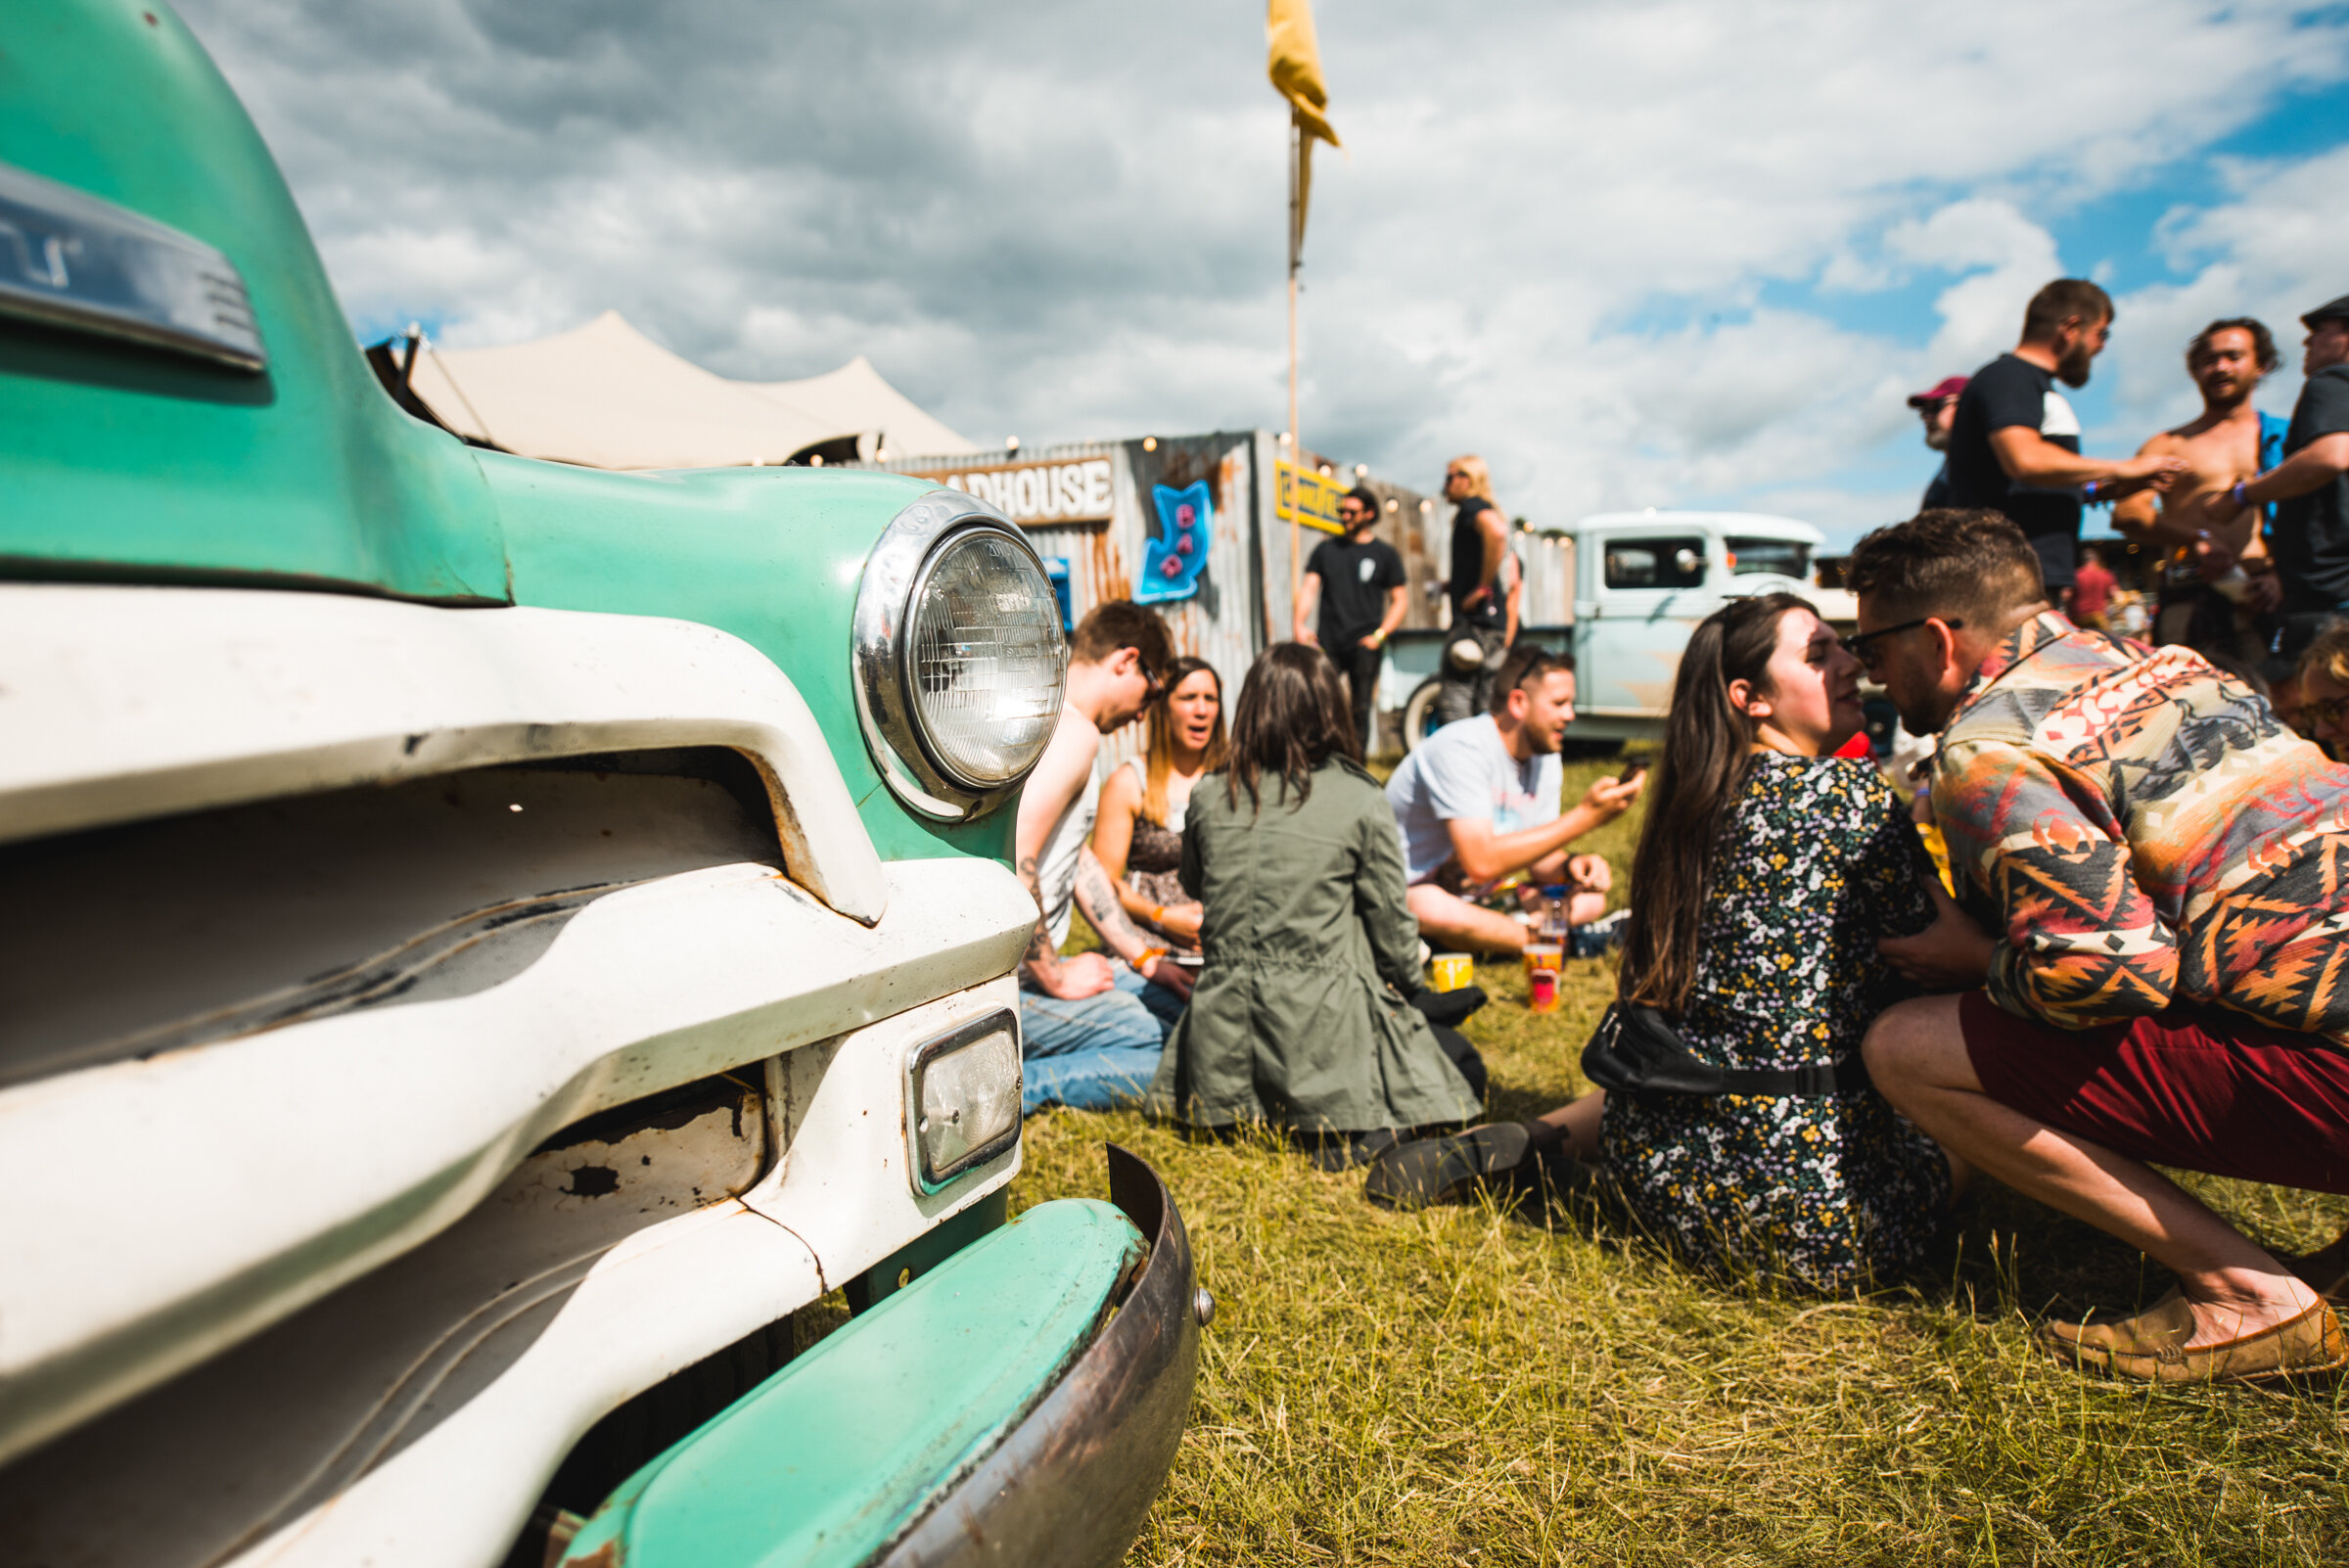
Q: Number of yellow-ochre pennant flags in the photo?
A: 1